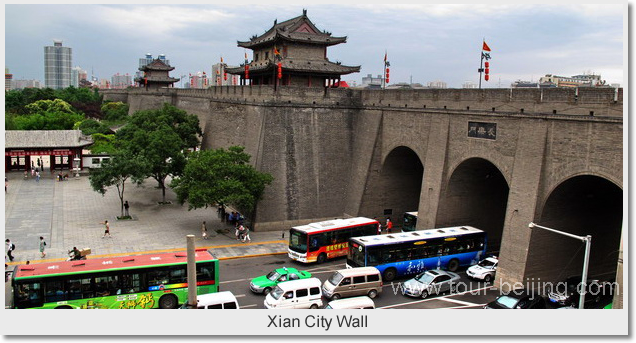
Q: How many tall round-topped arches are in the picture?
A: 3